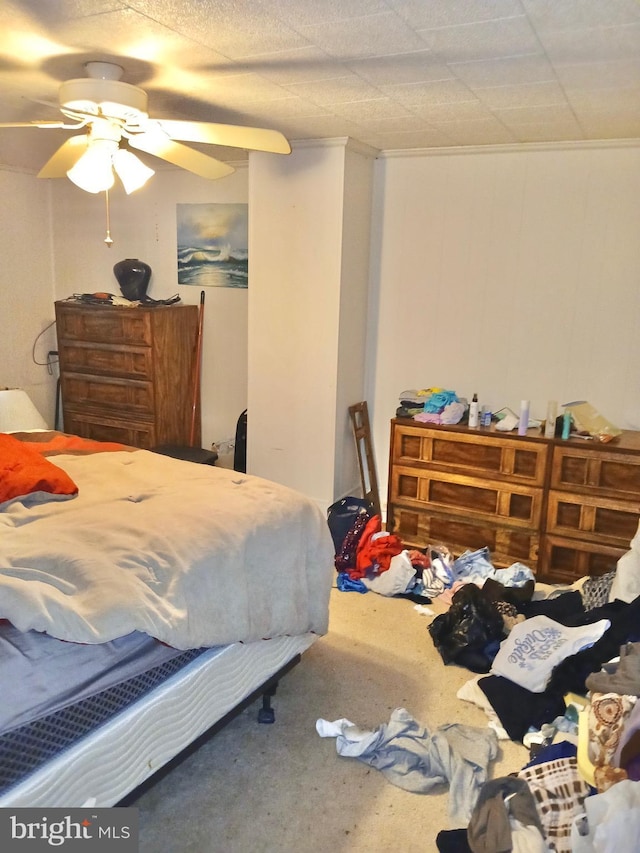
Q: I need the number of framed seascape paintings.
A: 1